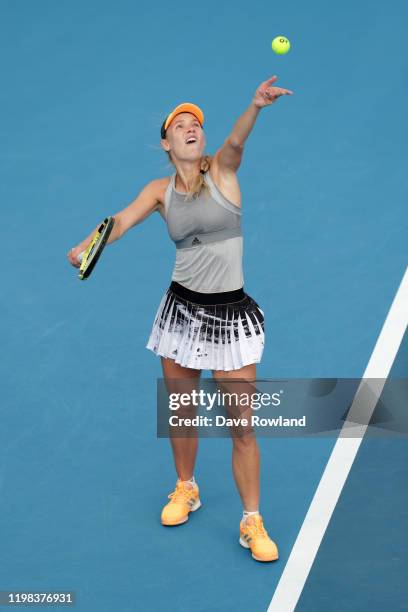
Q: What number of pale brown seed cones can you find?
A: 0